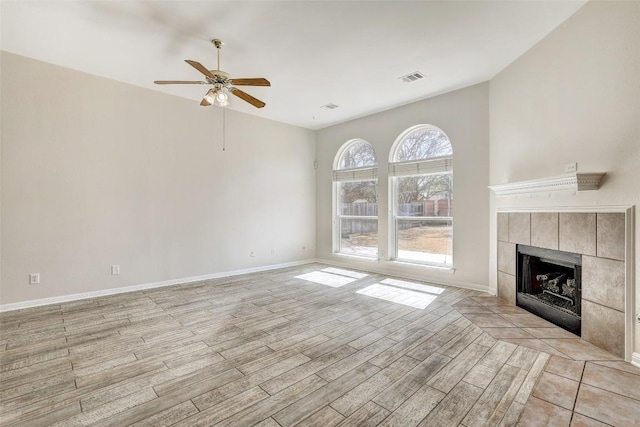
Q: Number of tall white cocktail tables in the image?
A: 0